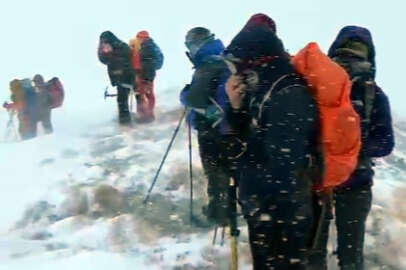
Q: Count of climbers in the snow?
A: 7